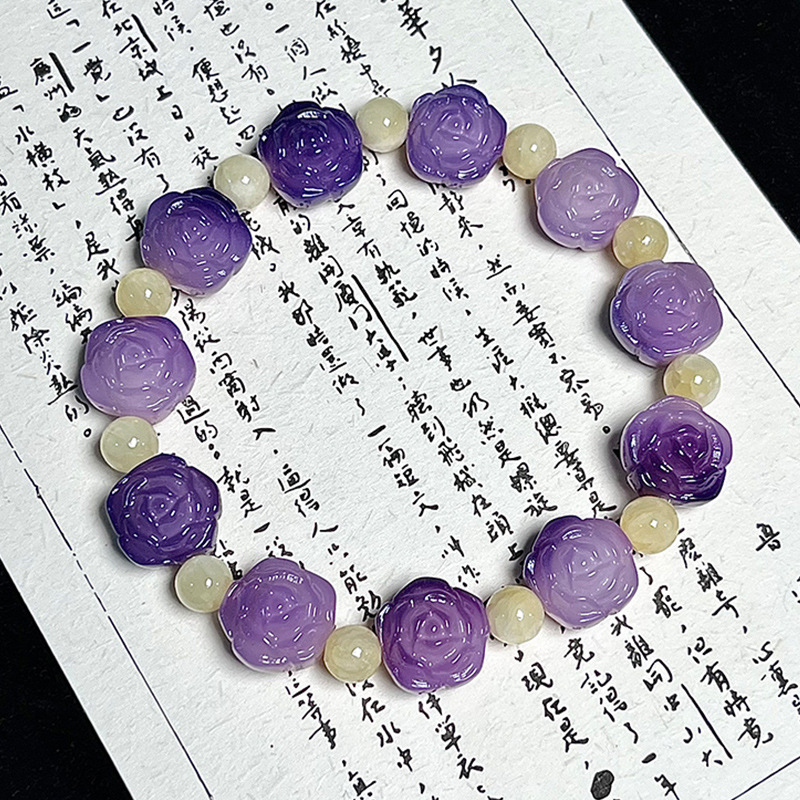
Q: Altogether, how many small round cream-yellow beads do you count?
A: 11